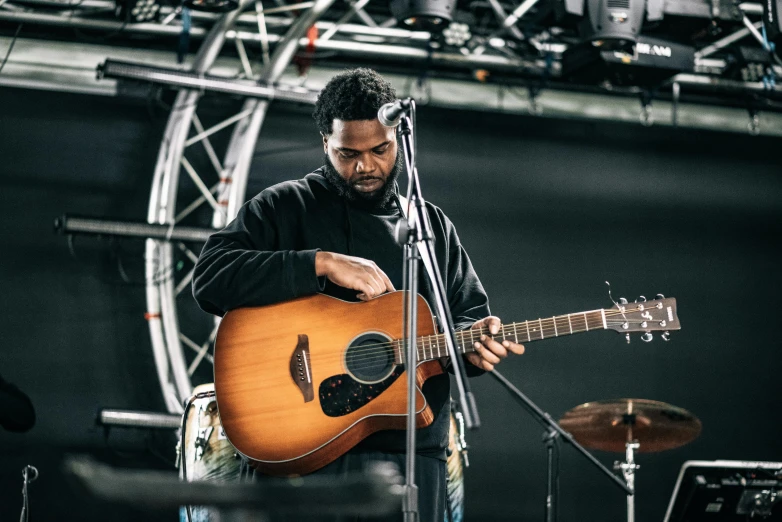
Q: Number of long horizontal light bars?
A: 3